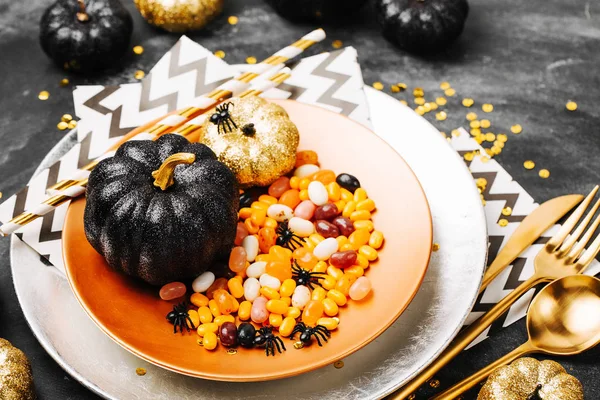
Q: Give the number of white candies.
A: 11